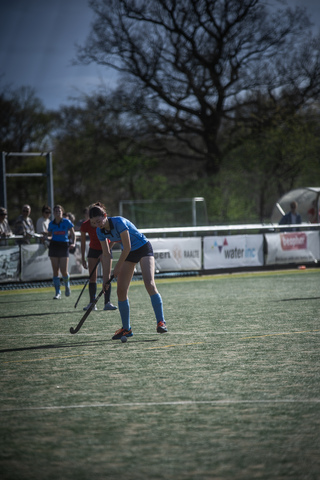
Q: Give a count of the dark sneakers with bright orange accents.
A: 2